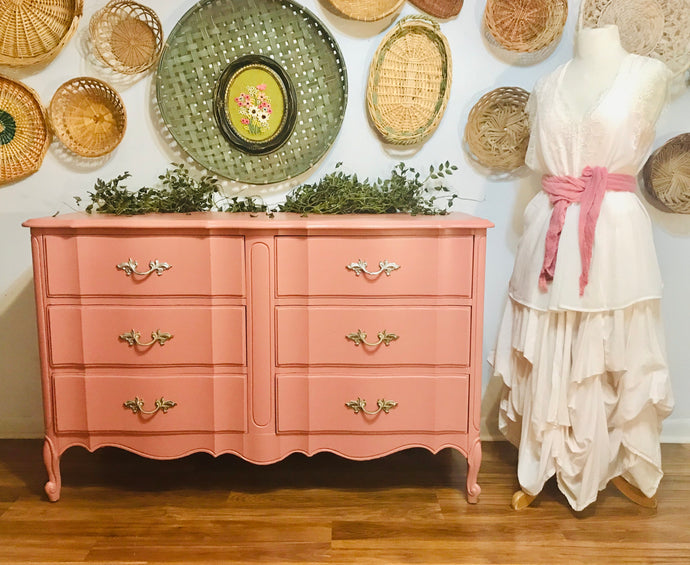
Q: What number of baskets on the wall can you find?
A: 12